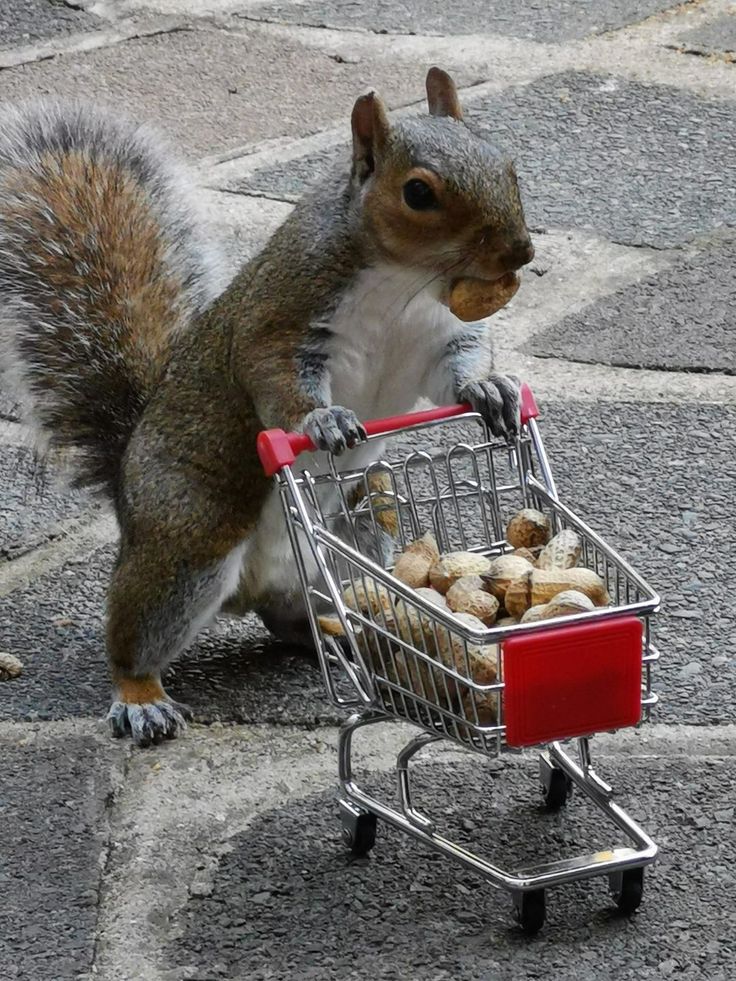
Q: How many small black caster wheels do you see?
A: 4